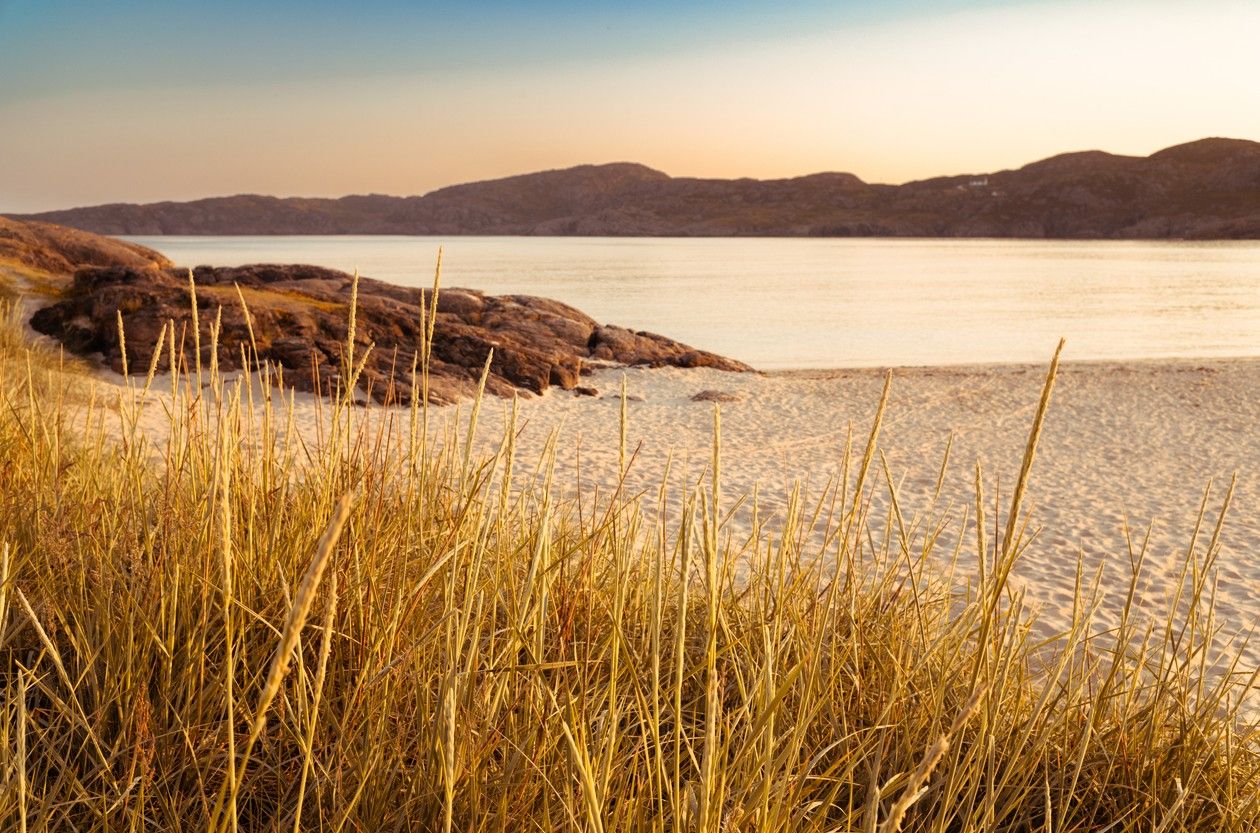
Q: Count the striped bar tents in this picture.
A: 0